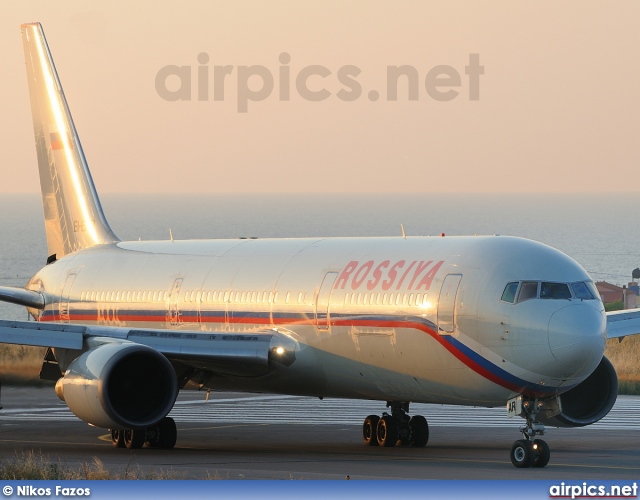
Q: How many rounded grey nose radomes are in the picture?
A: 1